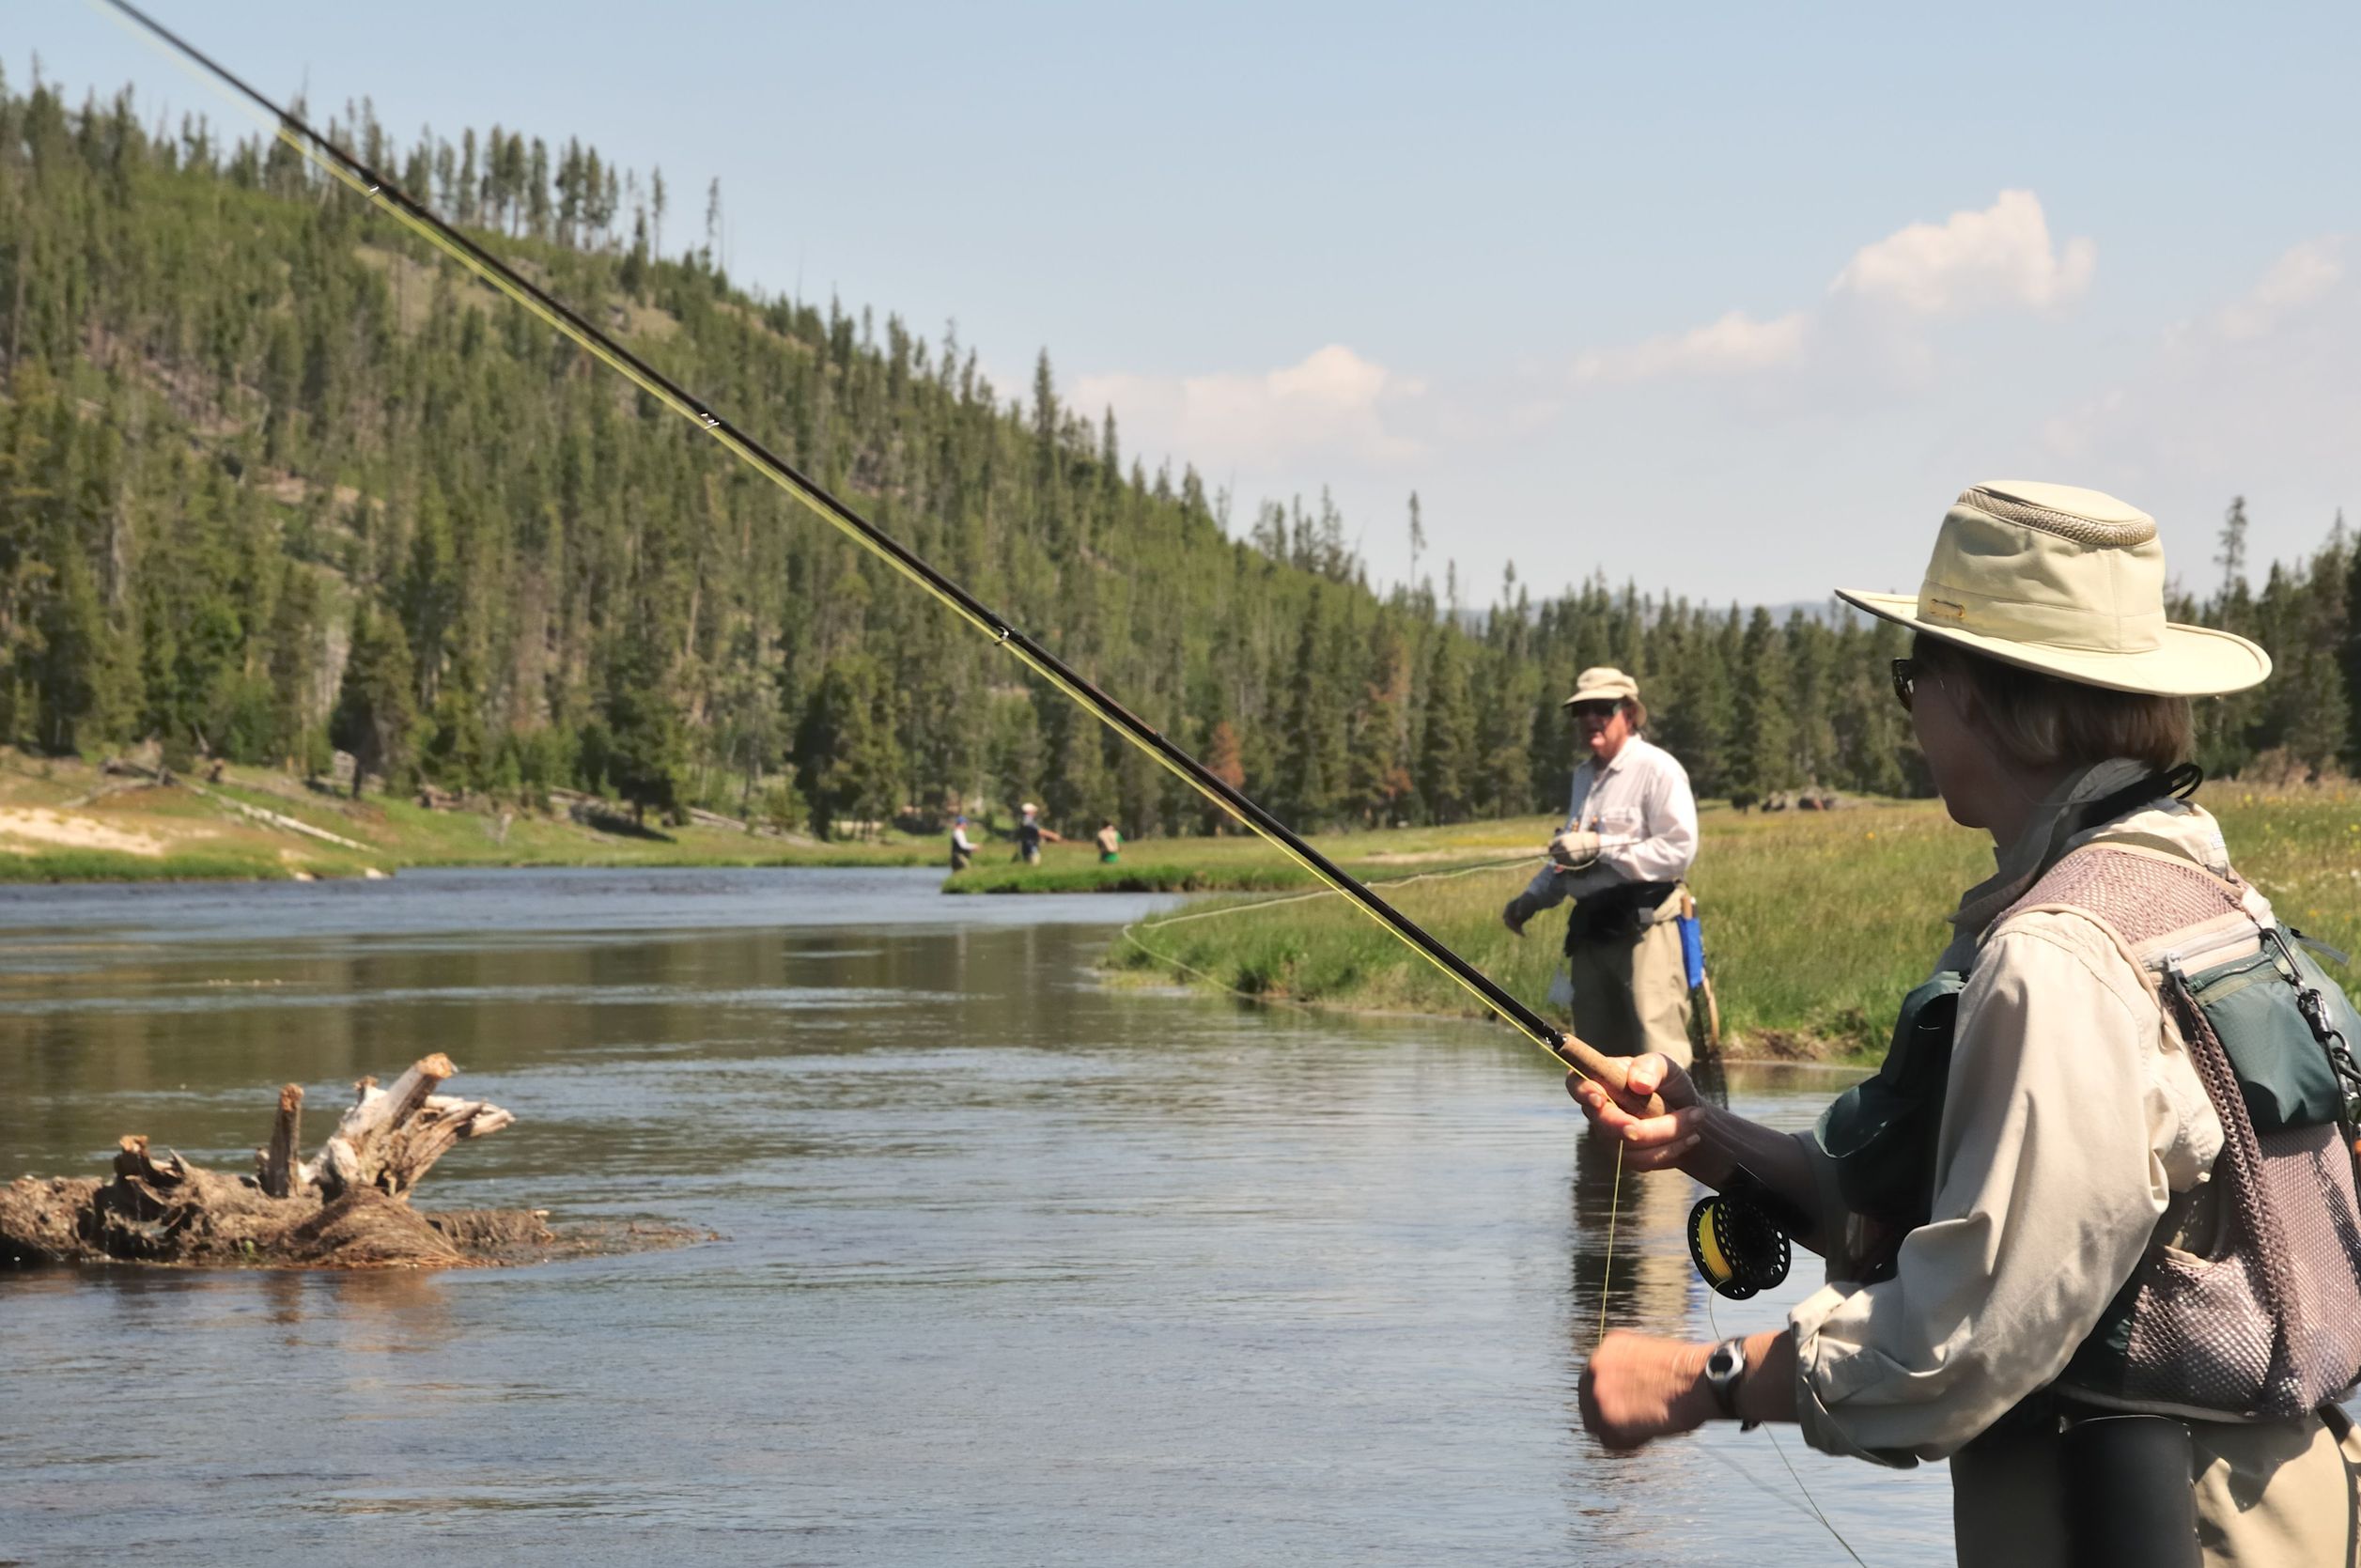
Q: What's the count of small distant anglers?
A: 3